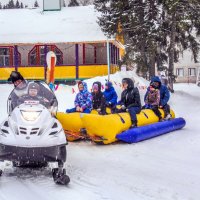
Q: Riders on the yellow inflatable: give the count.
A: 6